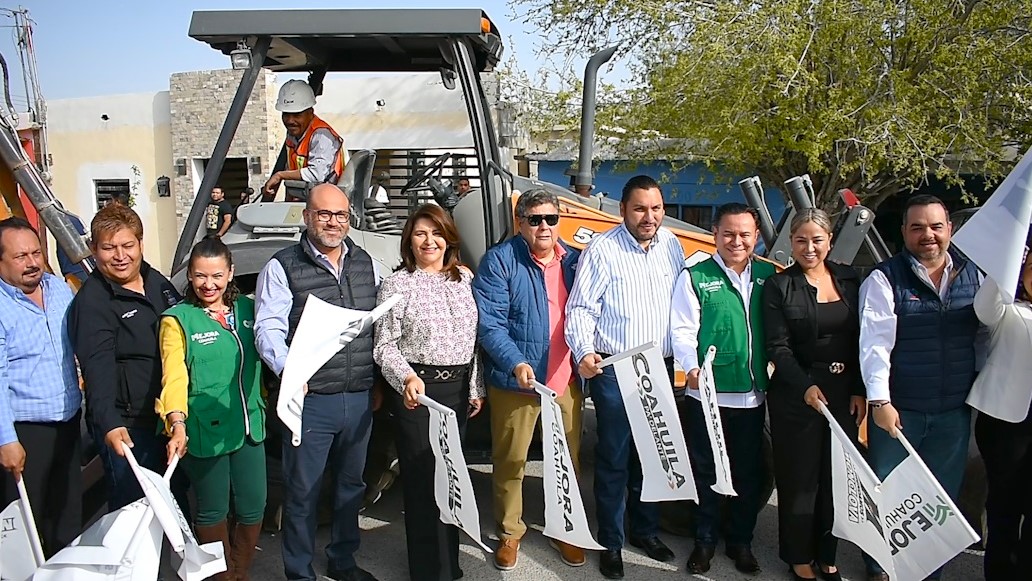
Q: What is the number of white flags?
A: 11